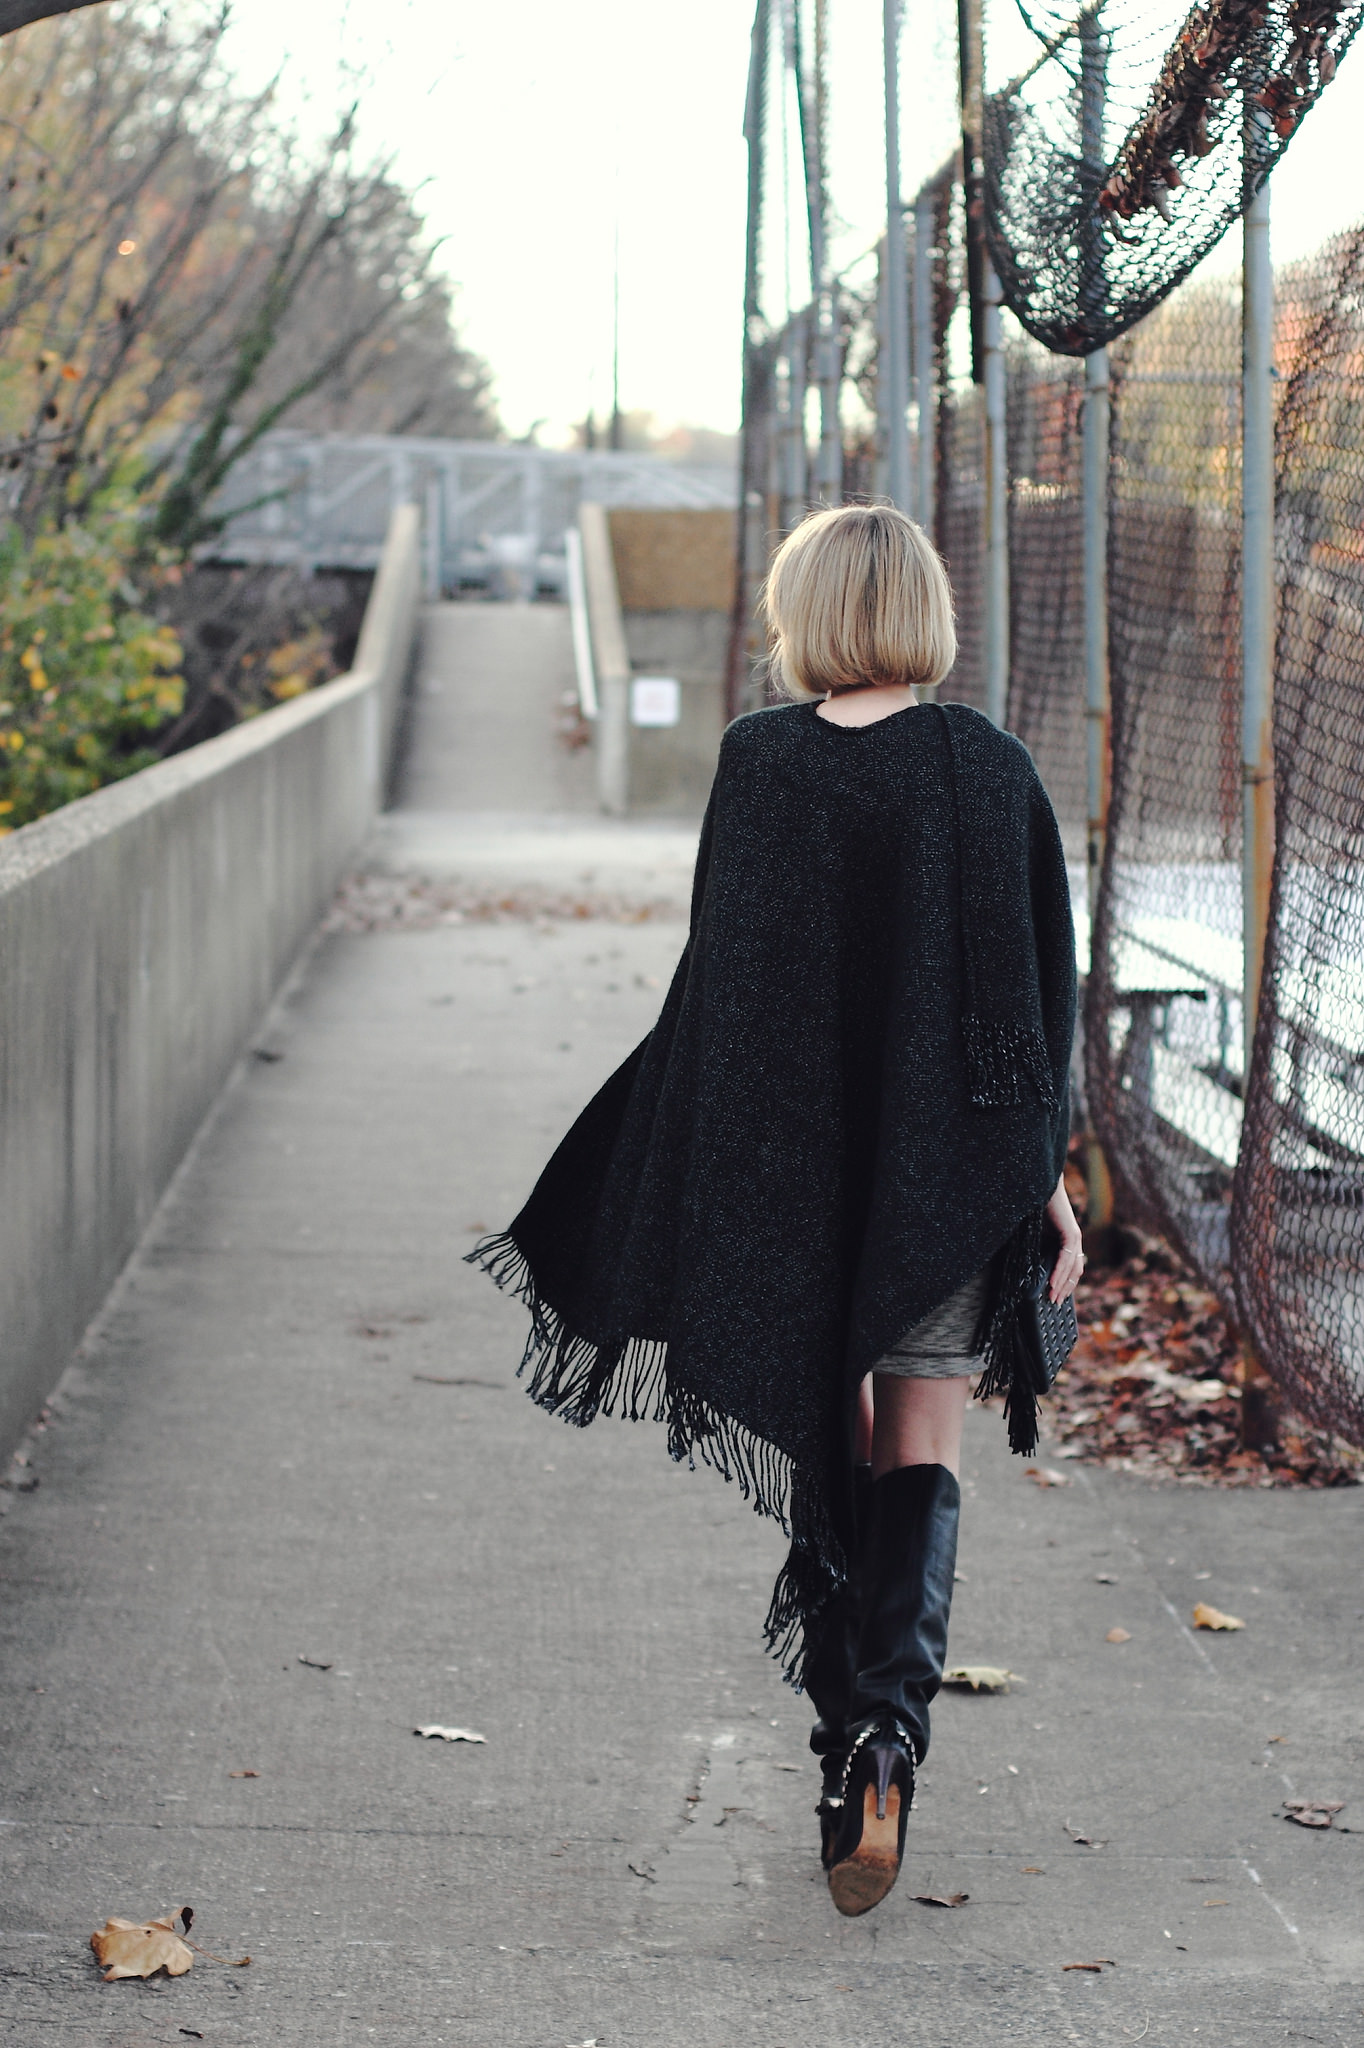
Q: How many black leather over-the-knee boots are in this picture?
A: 2